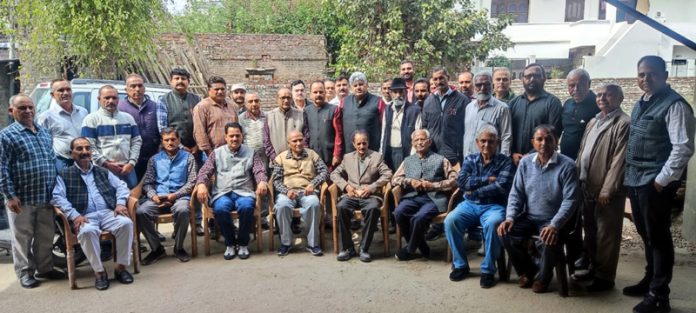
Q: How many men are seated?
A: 8